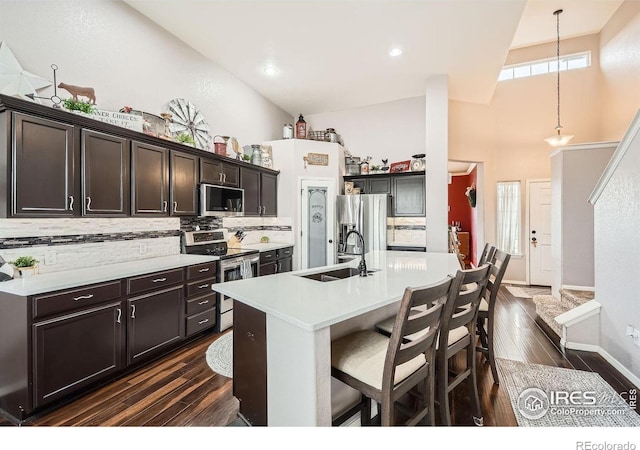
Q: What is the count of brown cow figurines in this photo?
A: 1